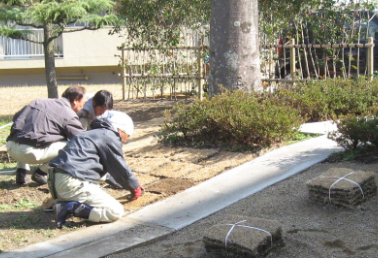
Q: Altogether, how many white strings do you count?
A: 4